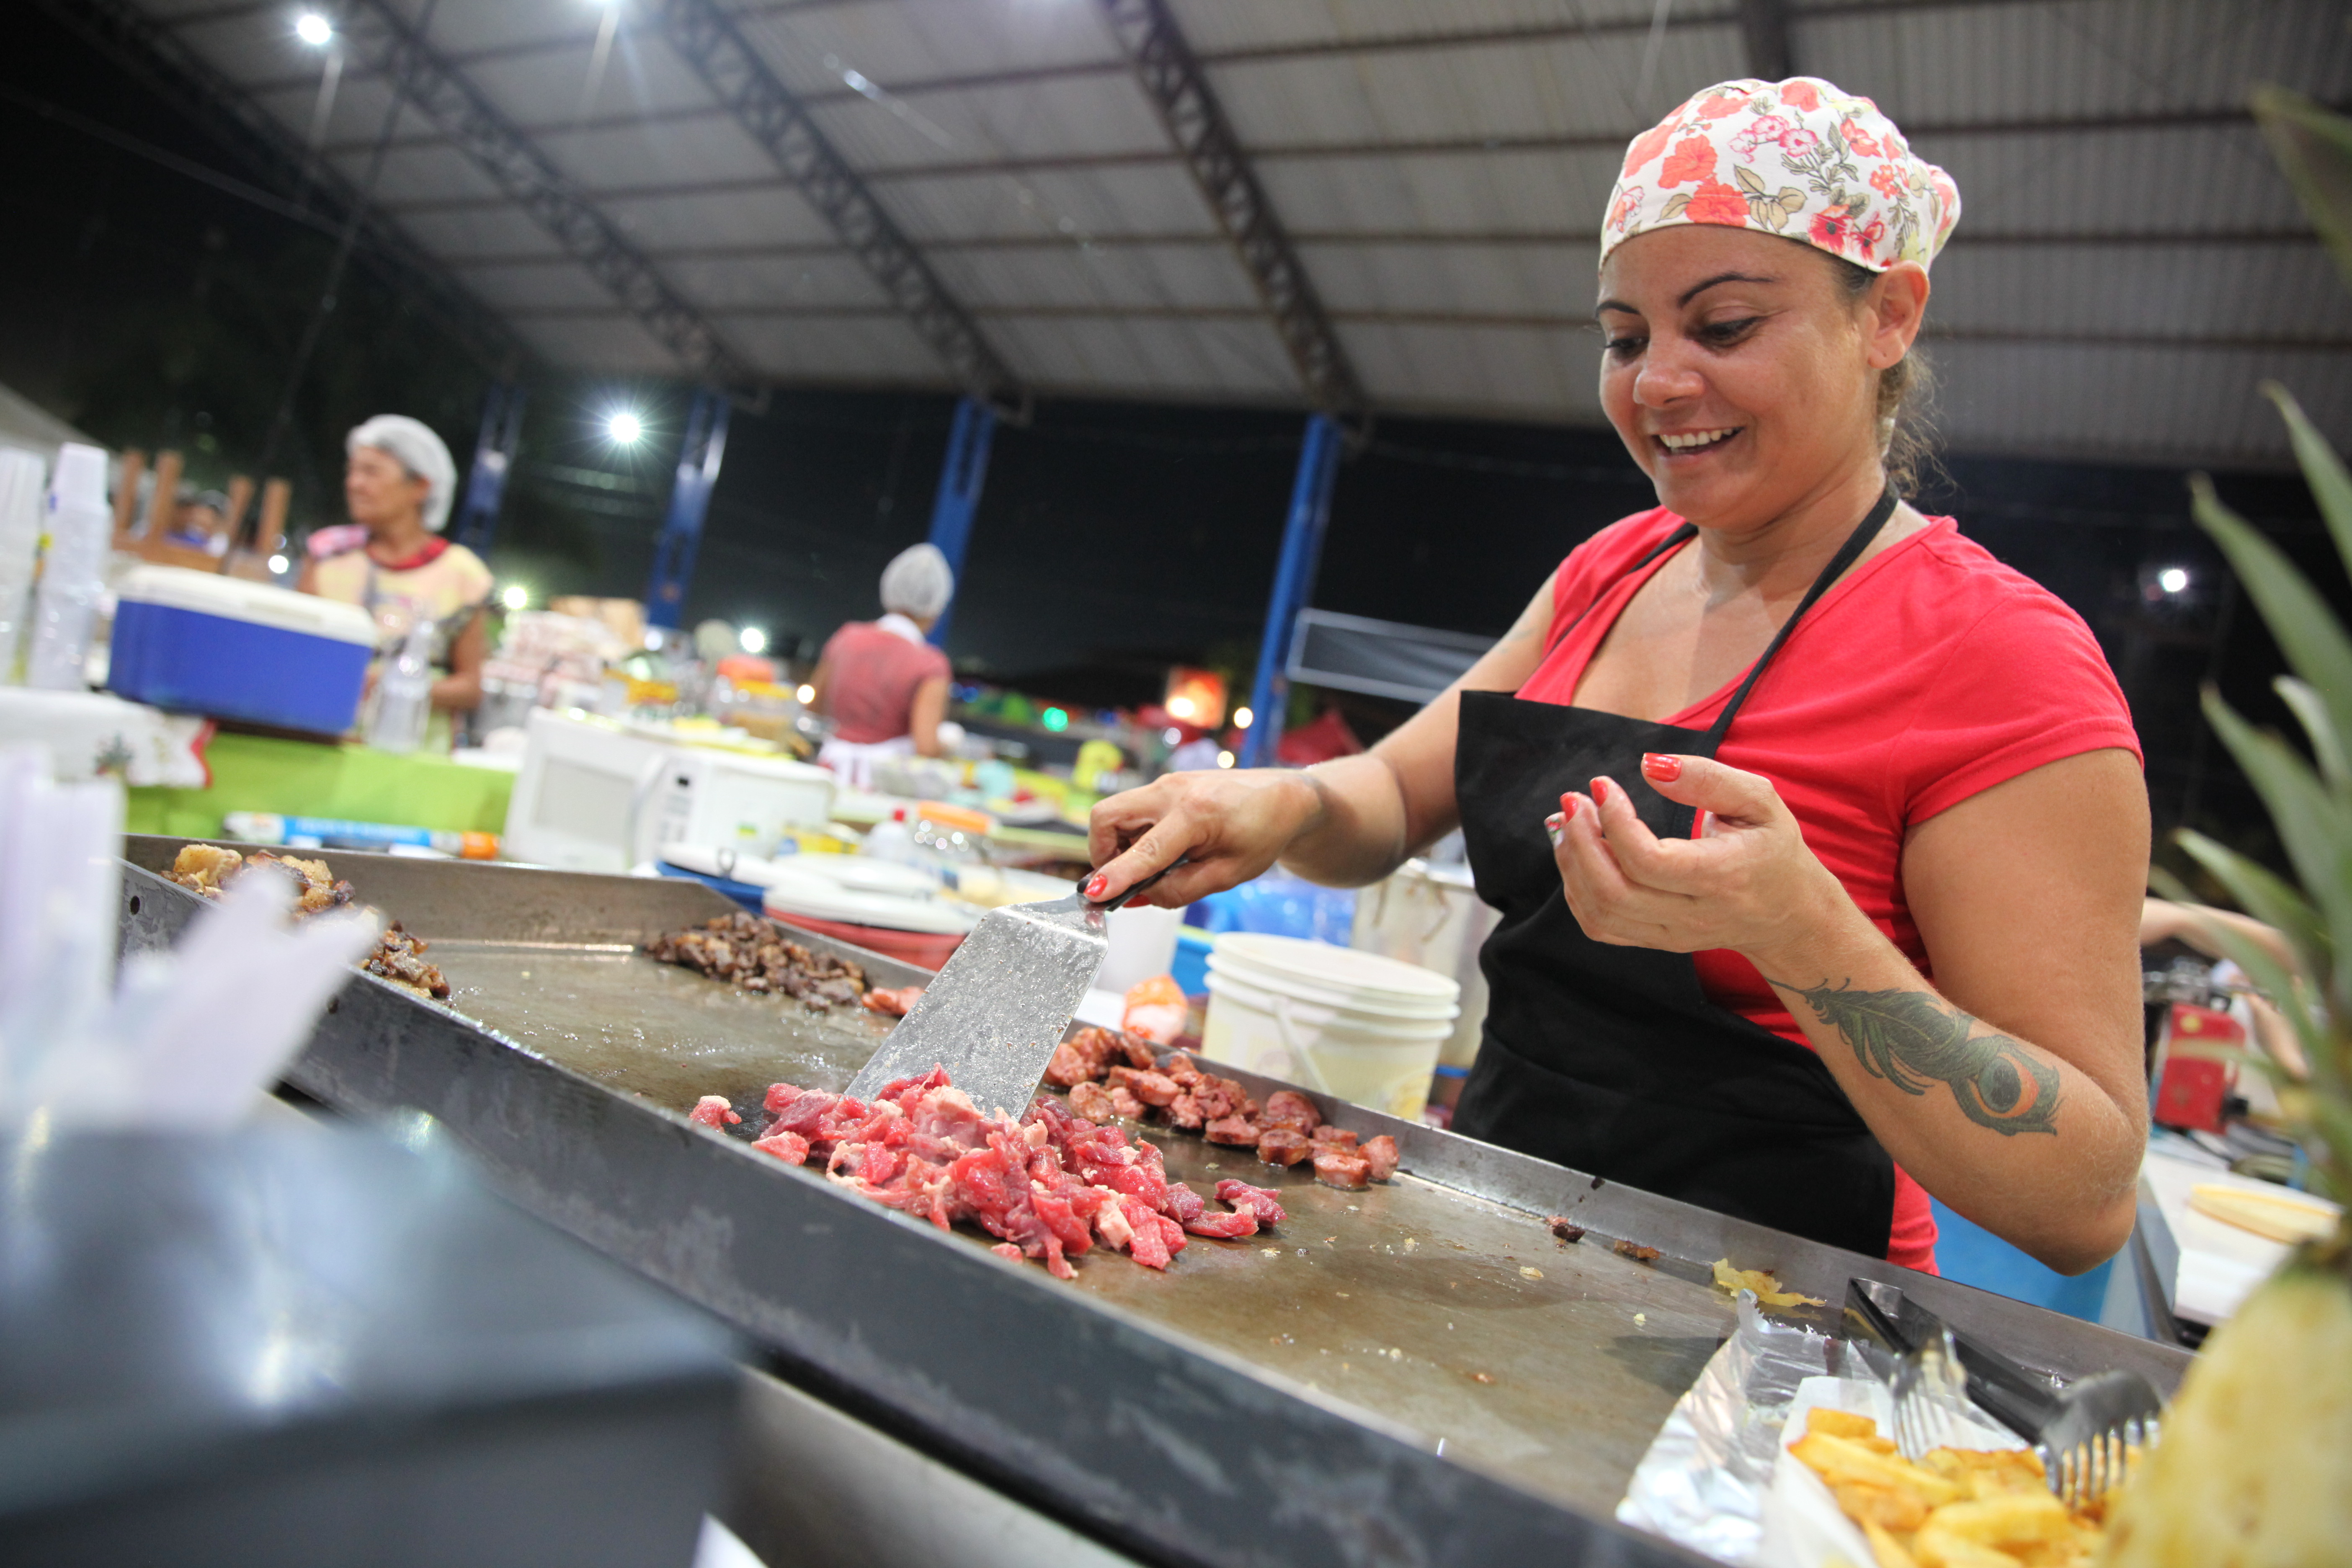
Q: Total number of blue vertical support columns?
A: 4